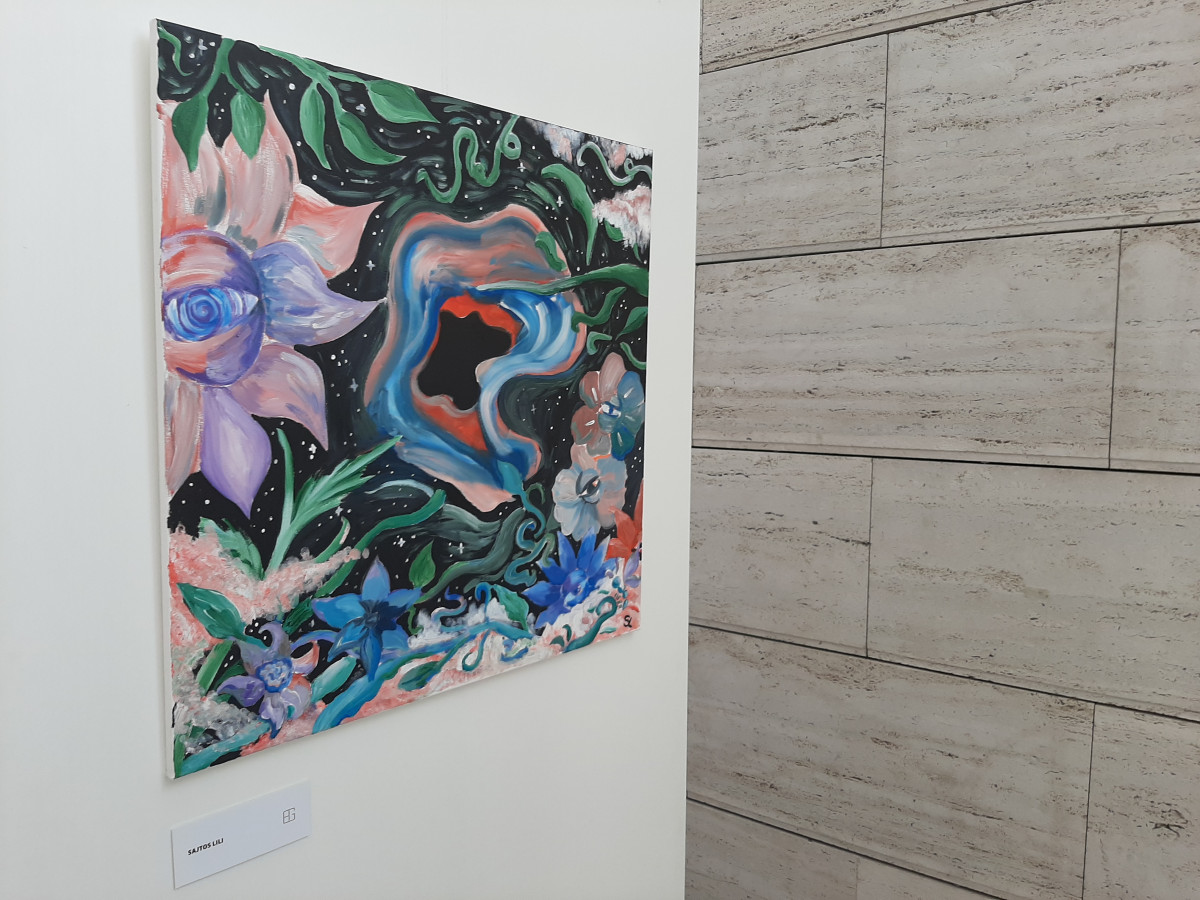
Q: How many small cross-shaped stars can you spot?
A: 11